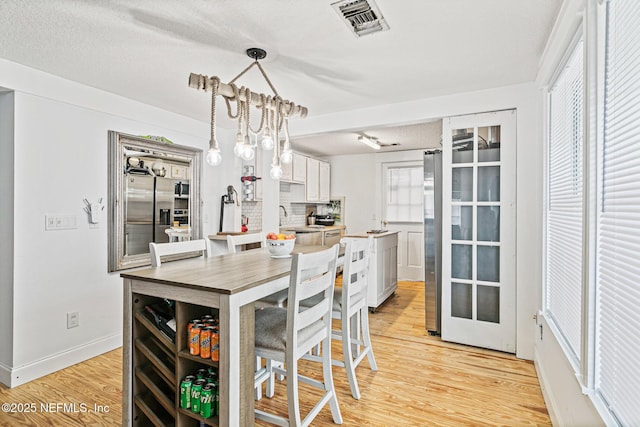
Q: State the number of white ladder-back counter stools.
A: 4